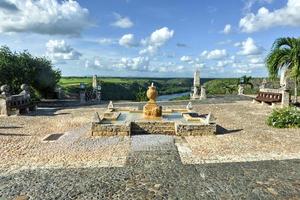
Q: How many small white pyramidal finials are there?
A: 4